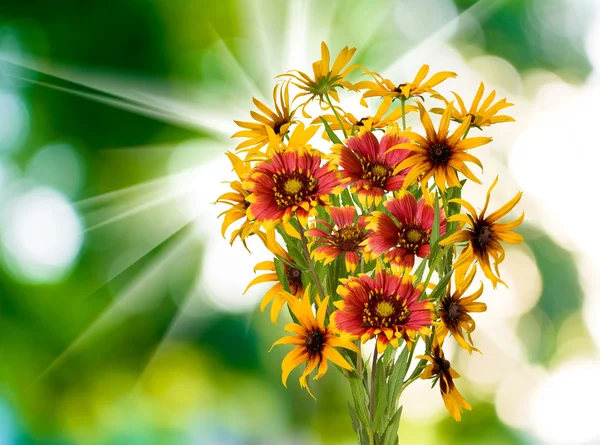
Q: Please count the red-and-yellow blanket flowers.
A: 5